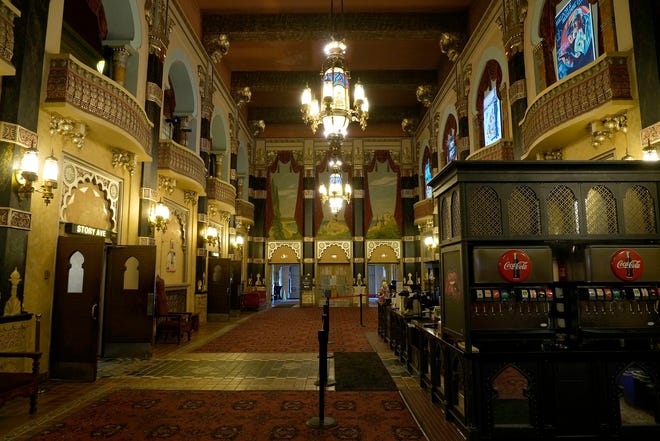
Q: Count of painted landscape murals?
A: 3